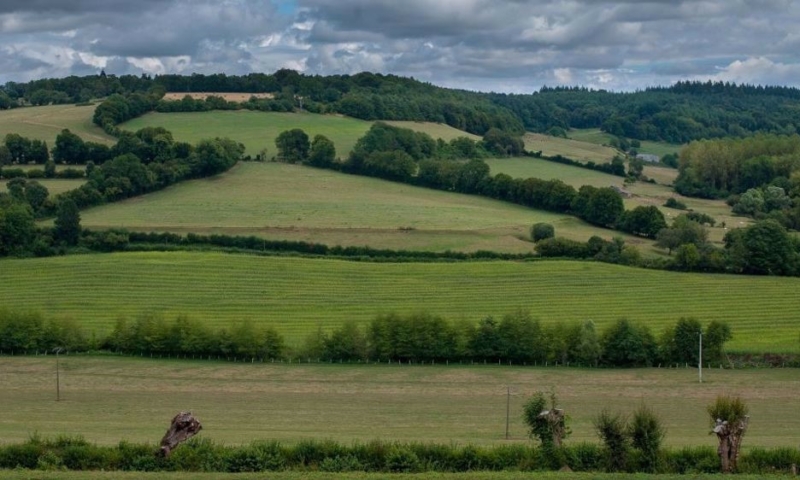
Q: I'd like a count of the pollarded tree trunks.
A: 3